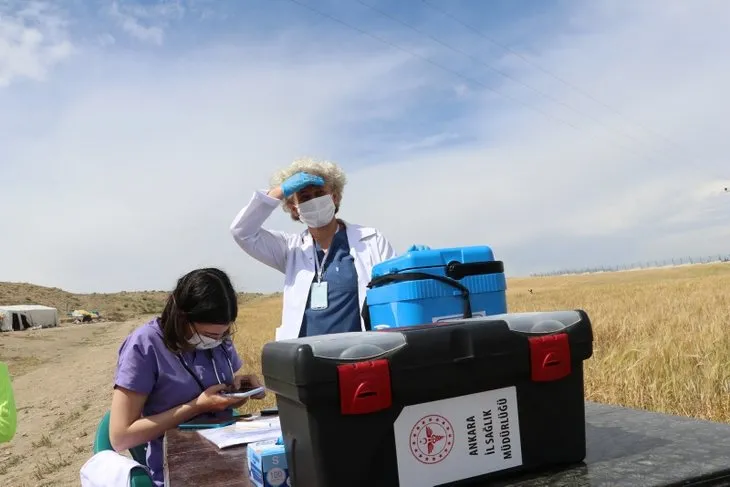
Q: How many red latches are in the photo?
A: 2